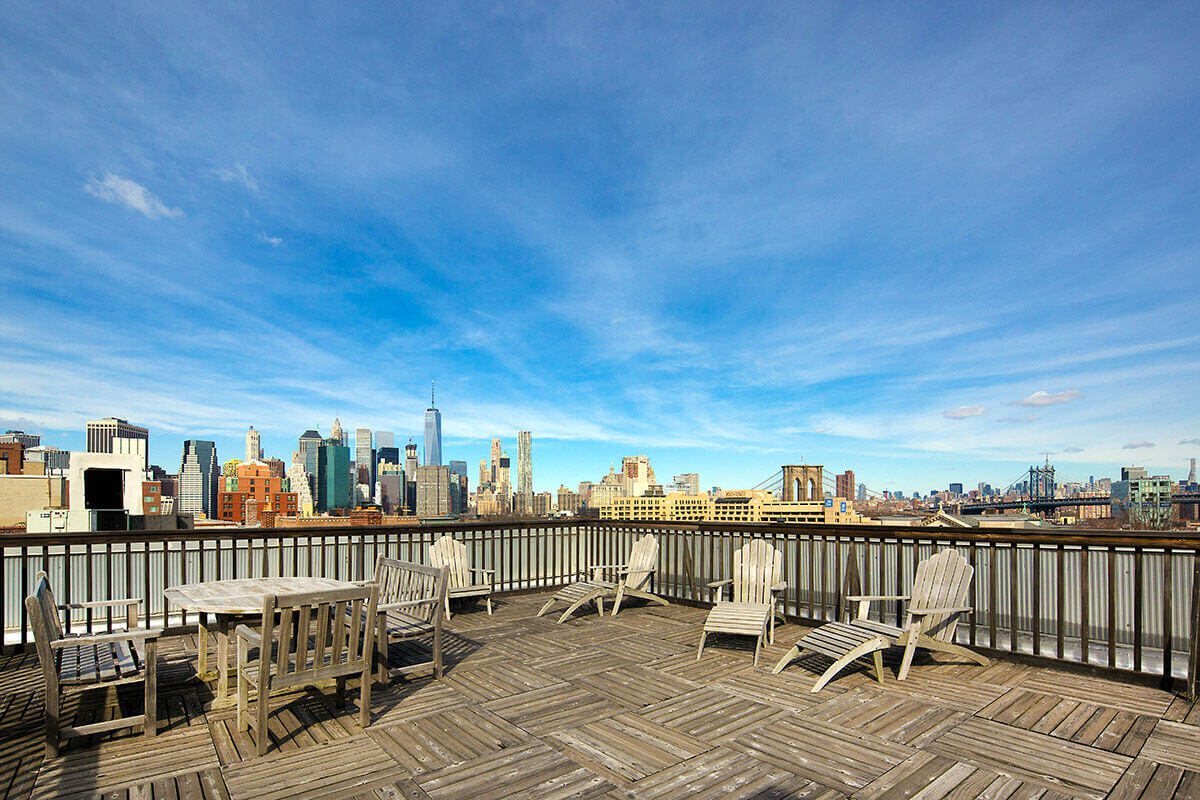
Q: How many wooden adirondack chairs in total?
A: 4